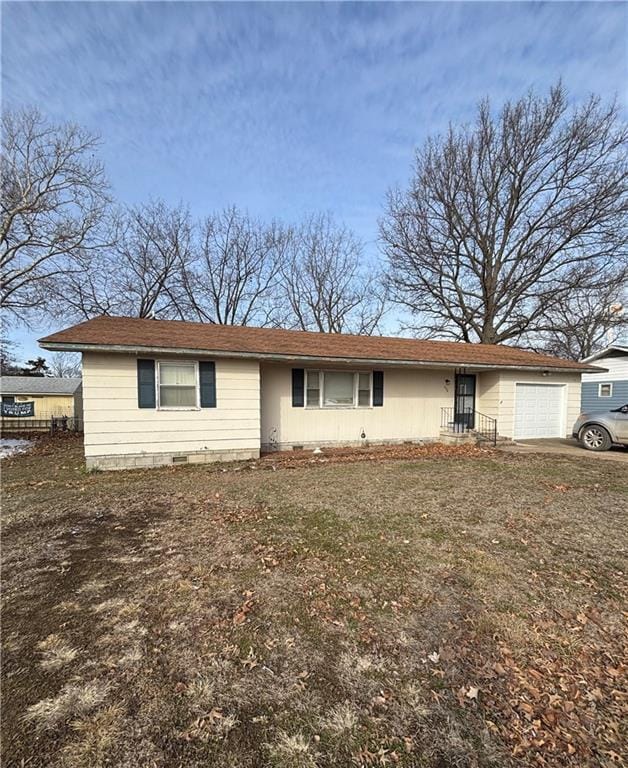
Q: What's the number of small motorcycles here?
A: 0